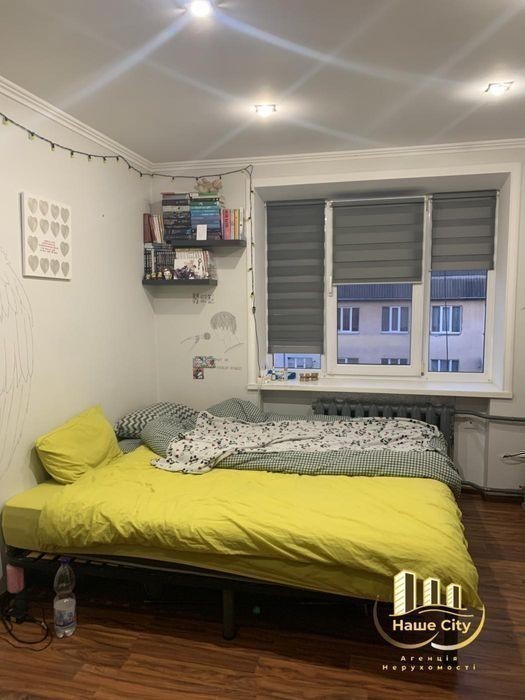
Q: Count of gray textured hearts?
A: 14